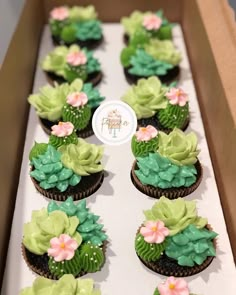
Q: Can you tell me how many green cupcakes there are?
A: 12